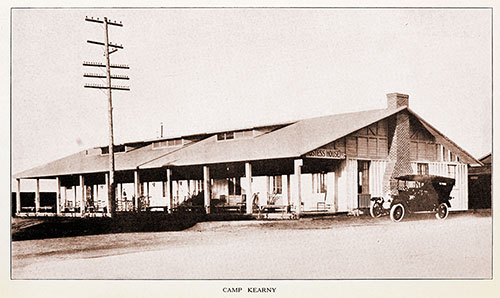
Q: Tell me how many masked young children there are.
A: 0